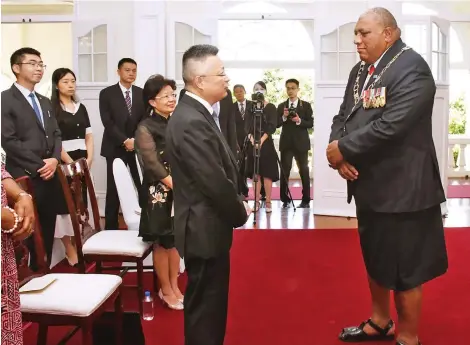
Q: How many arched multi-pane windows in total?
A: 4